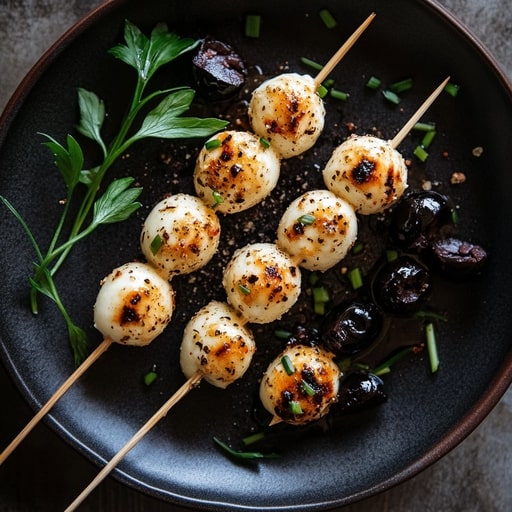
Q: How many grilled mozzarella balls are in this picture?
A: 9